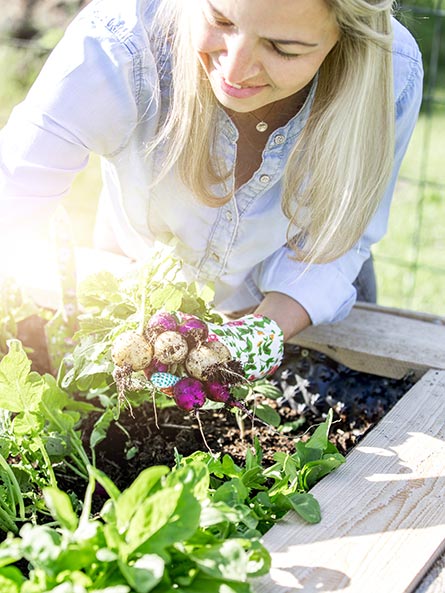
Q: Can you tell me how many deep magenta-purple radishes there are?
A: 5